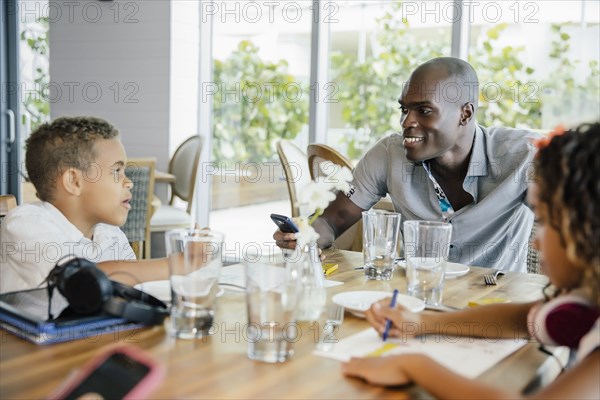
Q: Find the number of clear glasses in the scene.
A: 4